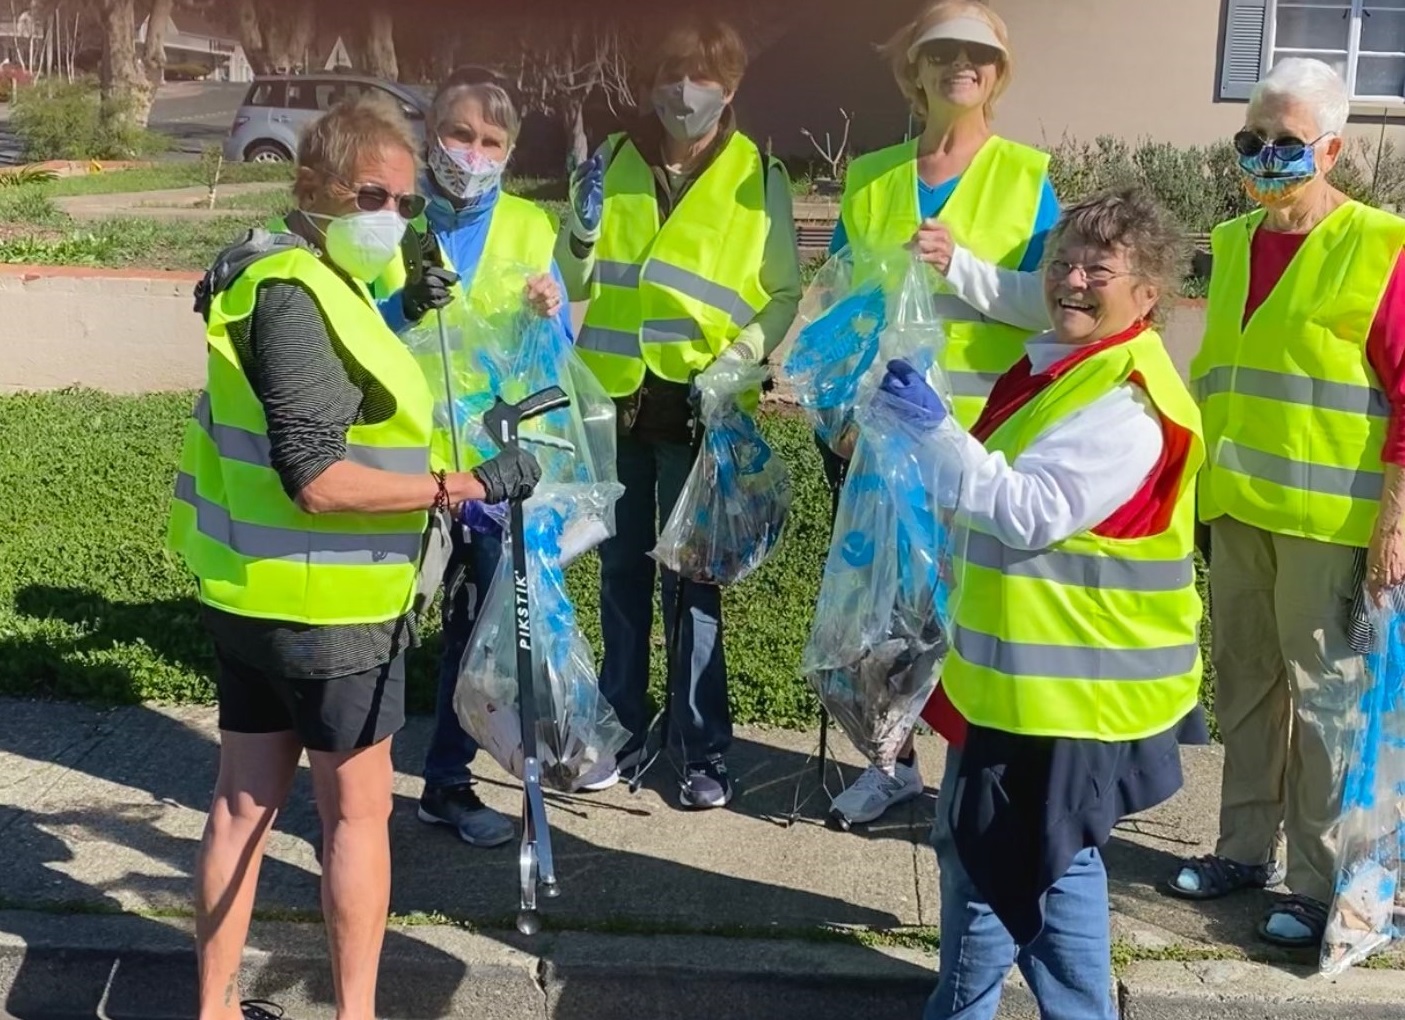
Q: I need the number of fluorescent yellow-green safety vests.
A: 6